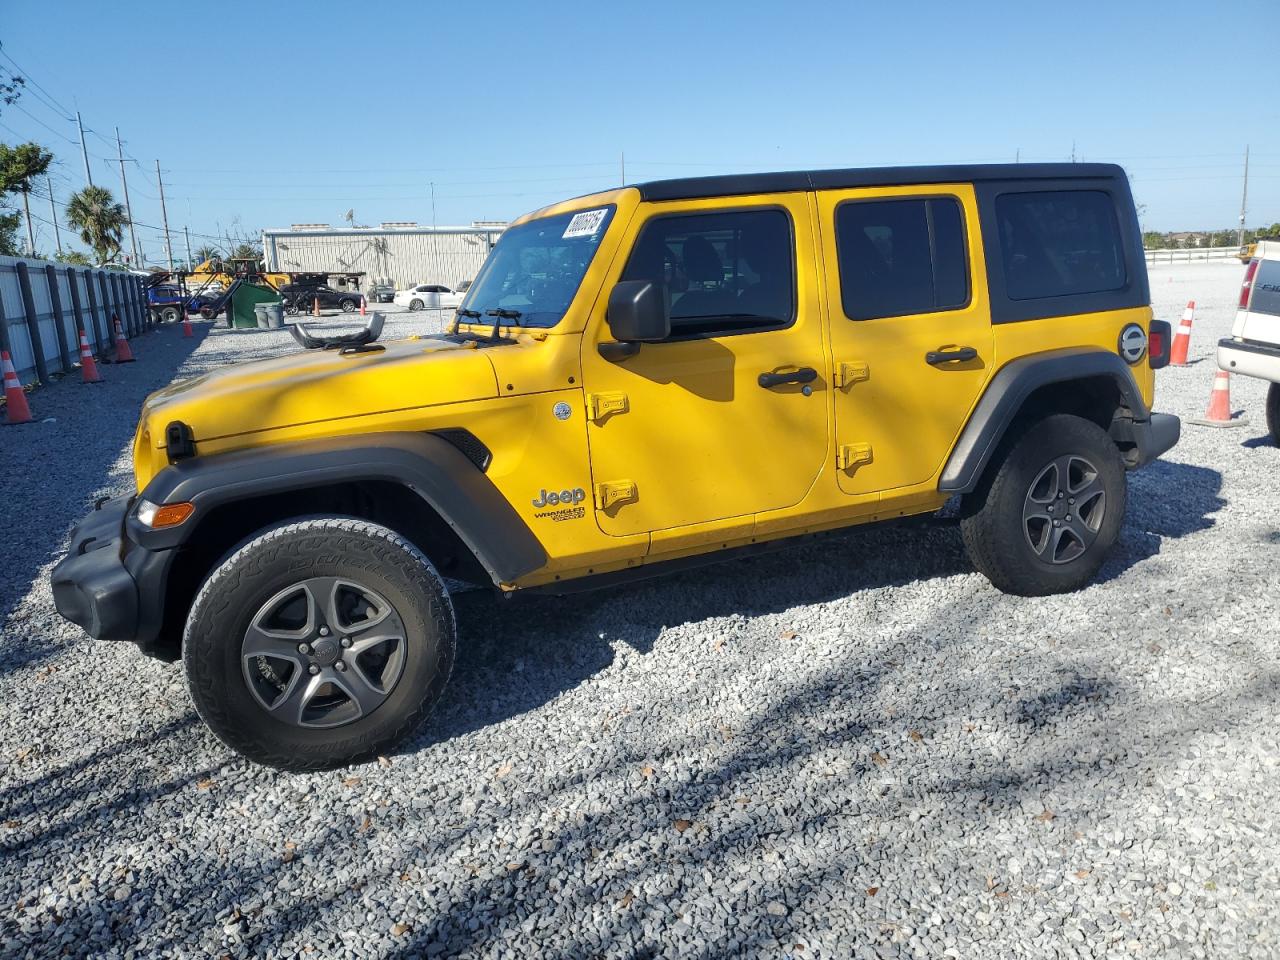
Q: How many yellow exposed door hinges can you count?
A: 4